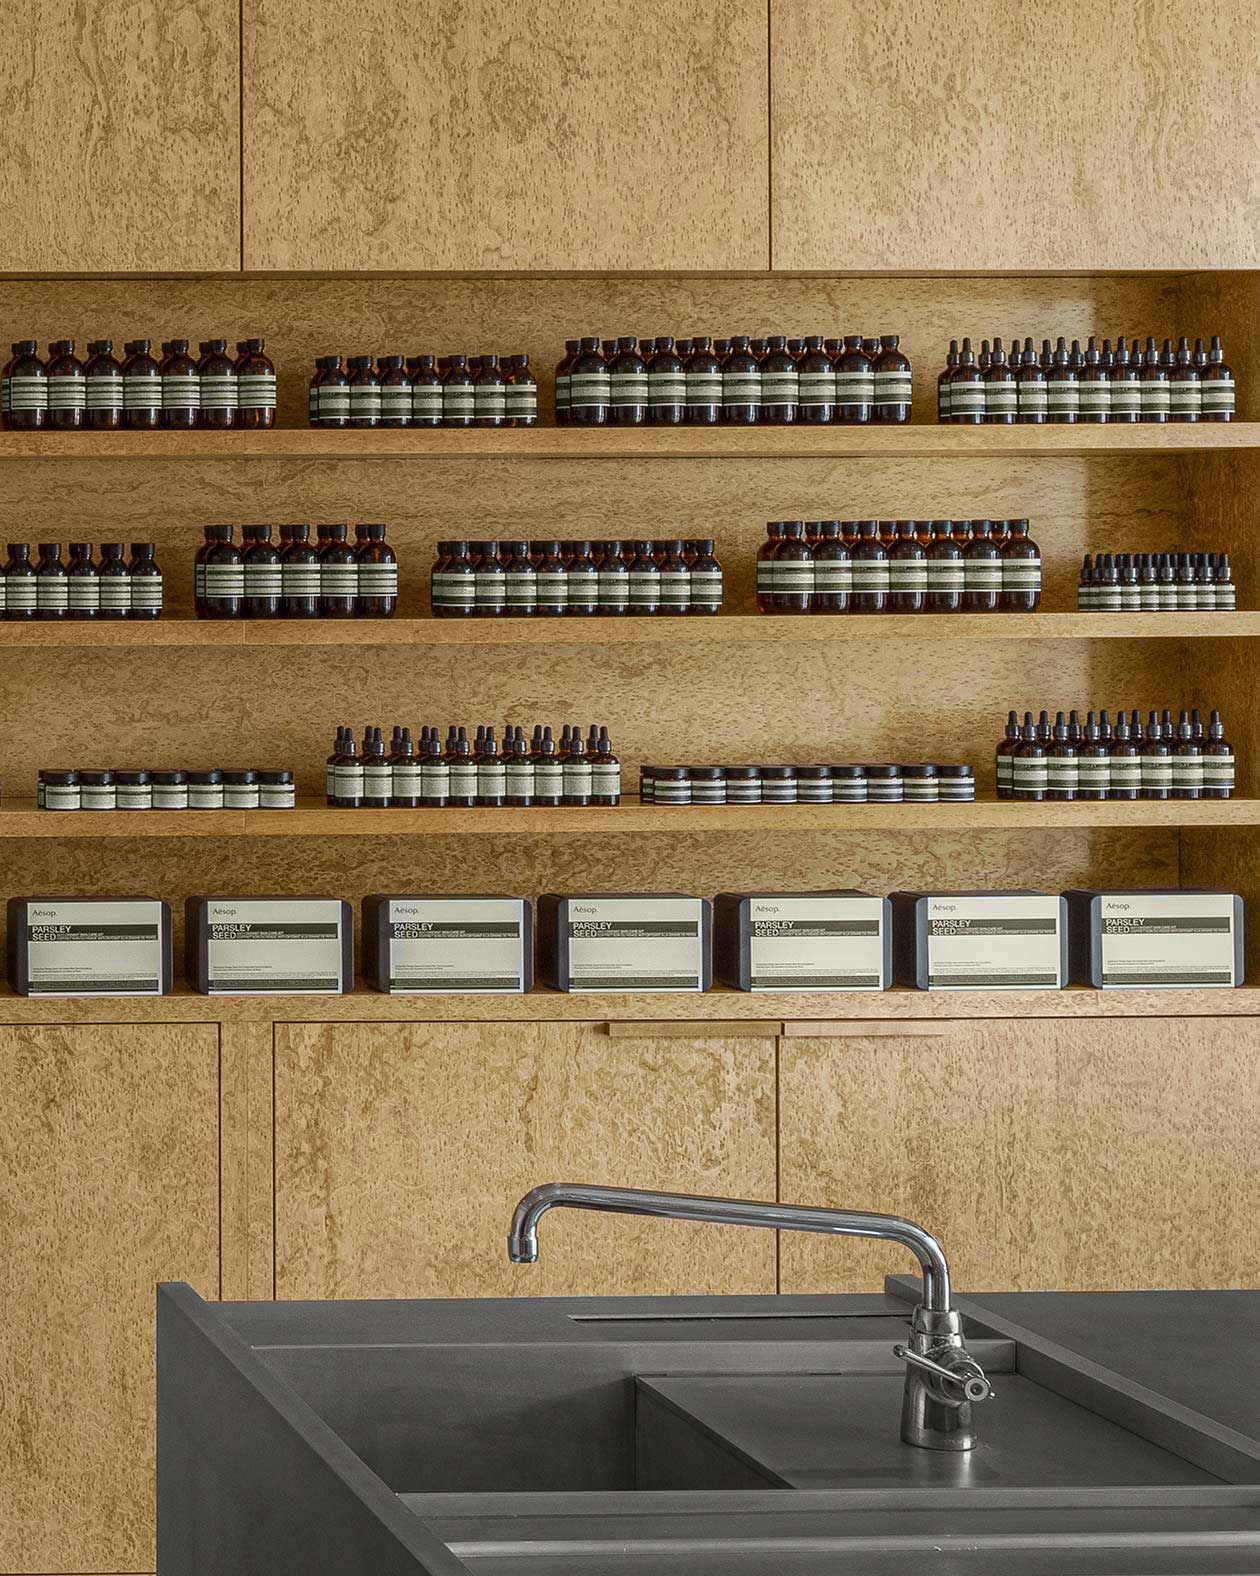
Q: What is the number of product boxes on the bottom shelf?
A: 7